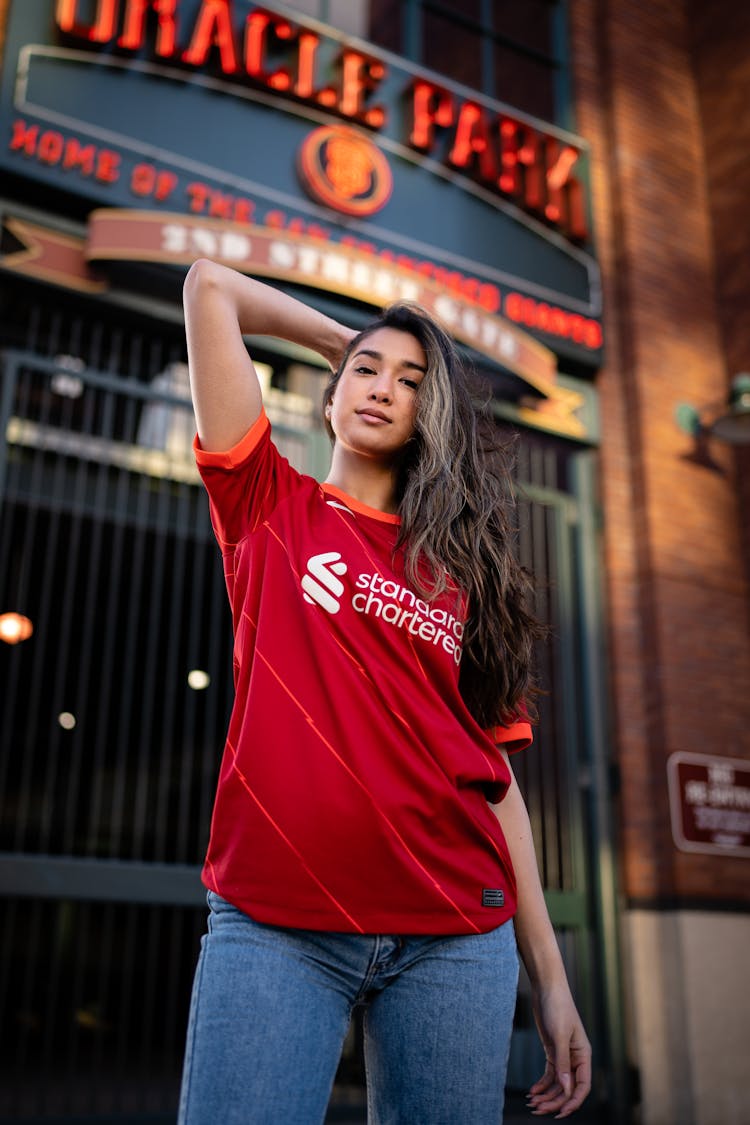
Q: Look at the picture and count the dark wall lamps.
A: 1